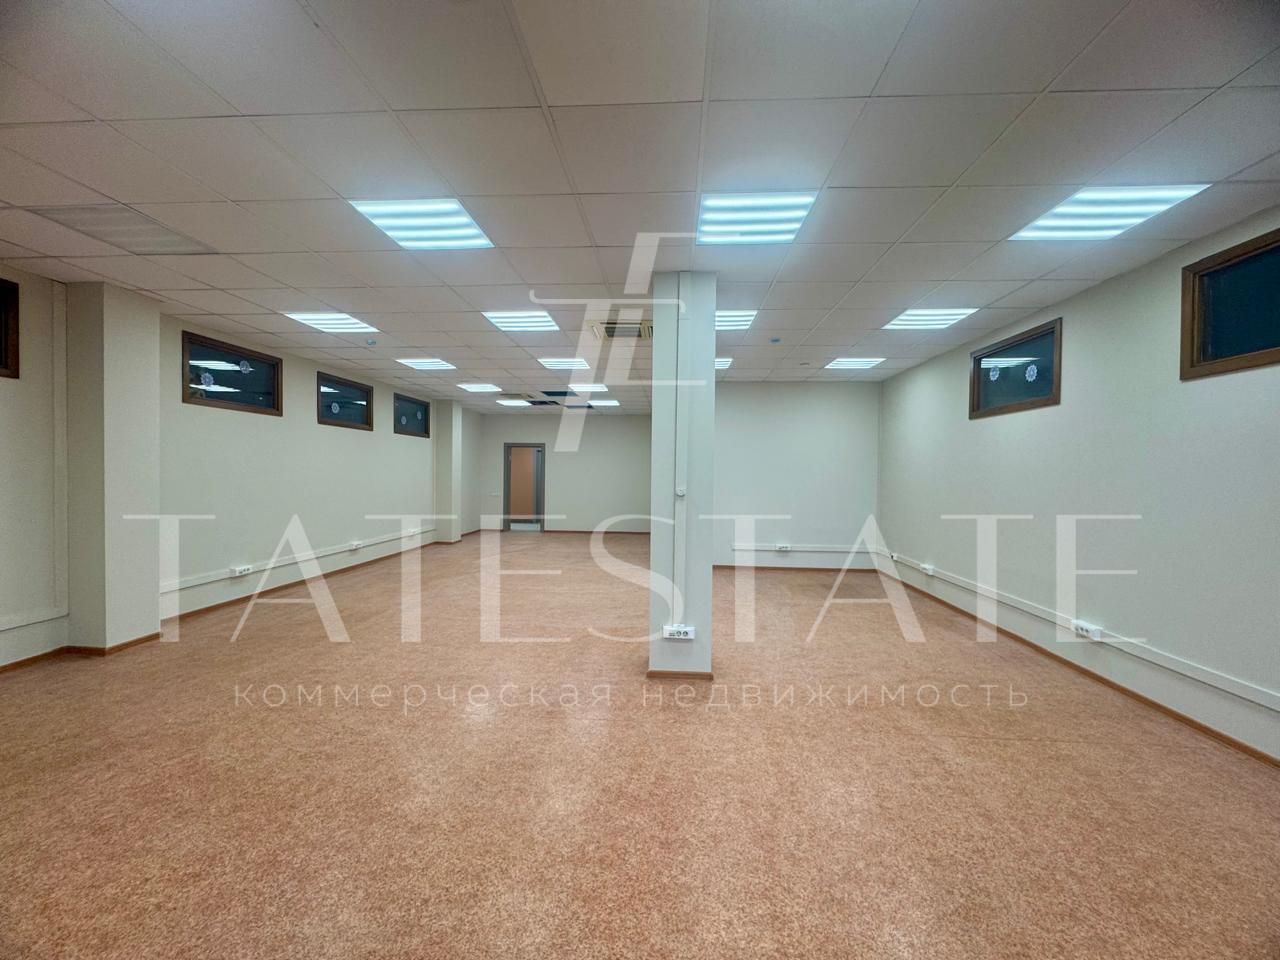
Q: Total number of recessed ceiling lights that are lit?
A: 15